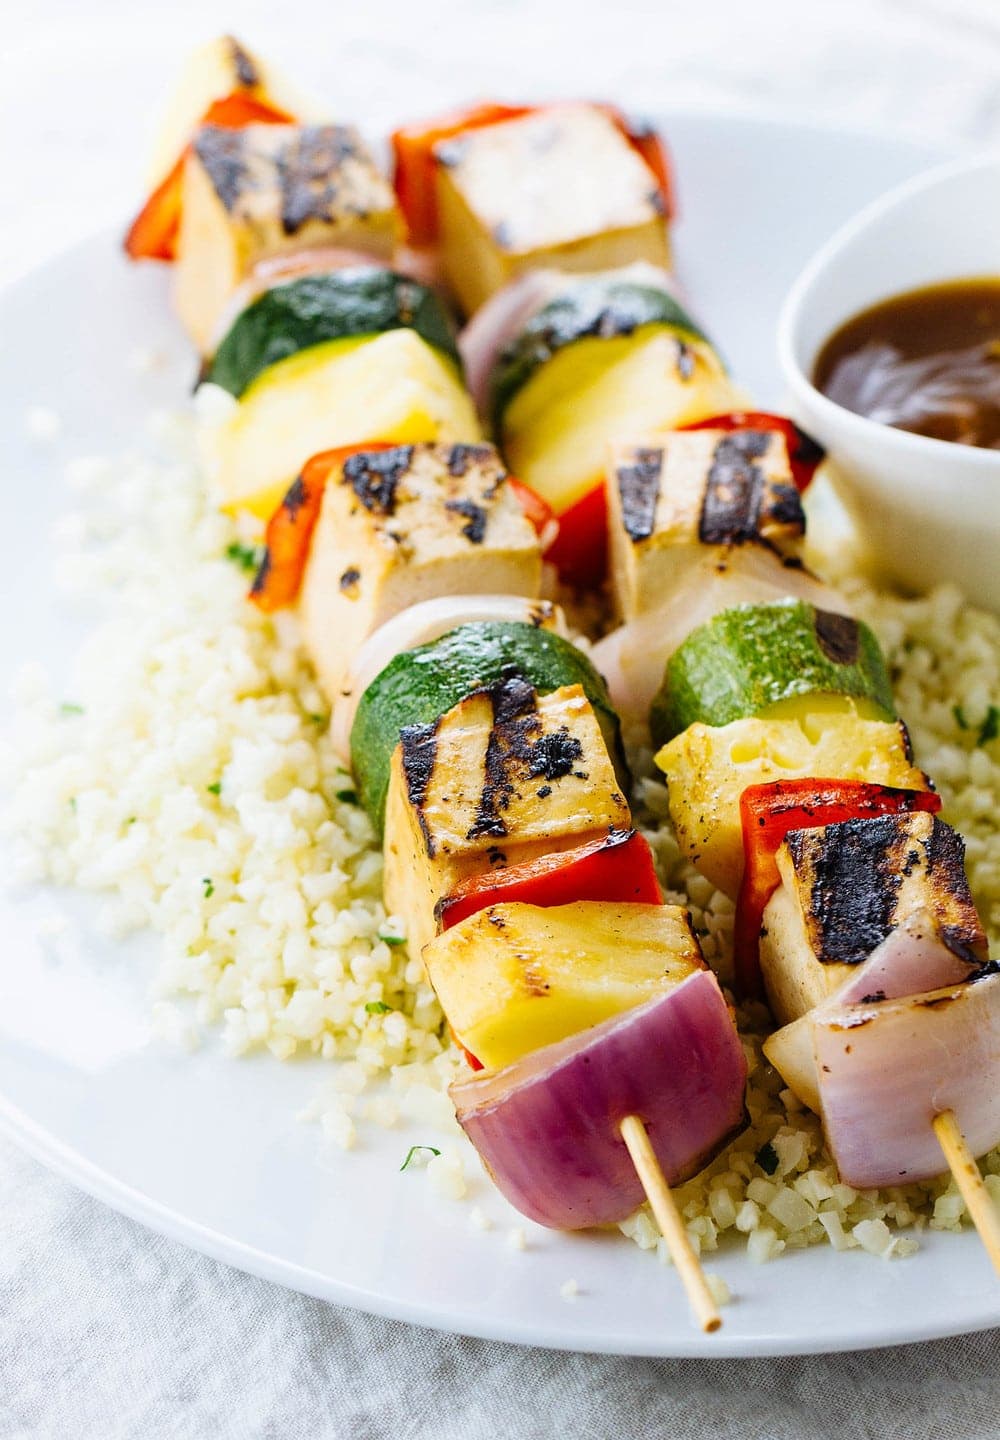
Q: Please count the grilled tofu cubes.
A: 6